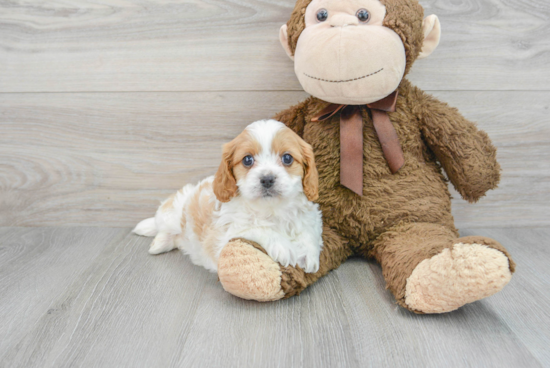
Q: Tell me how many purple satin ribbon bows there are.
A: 0